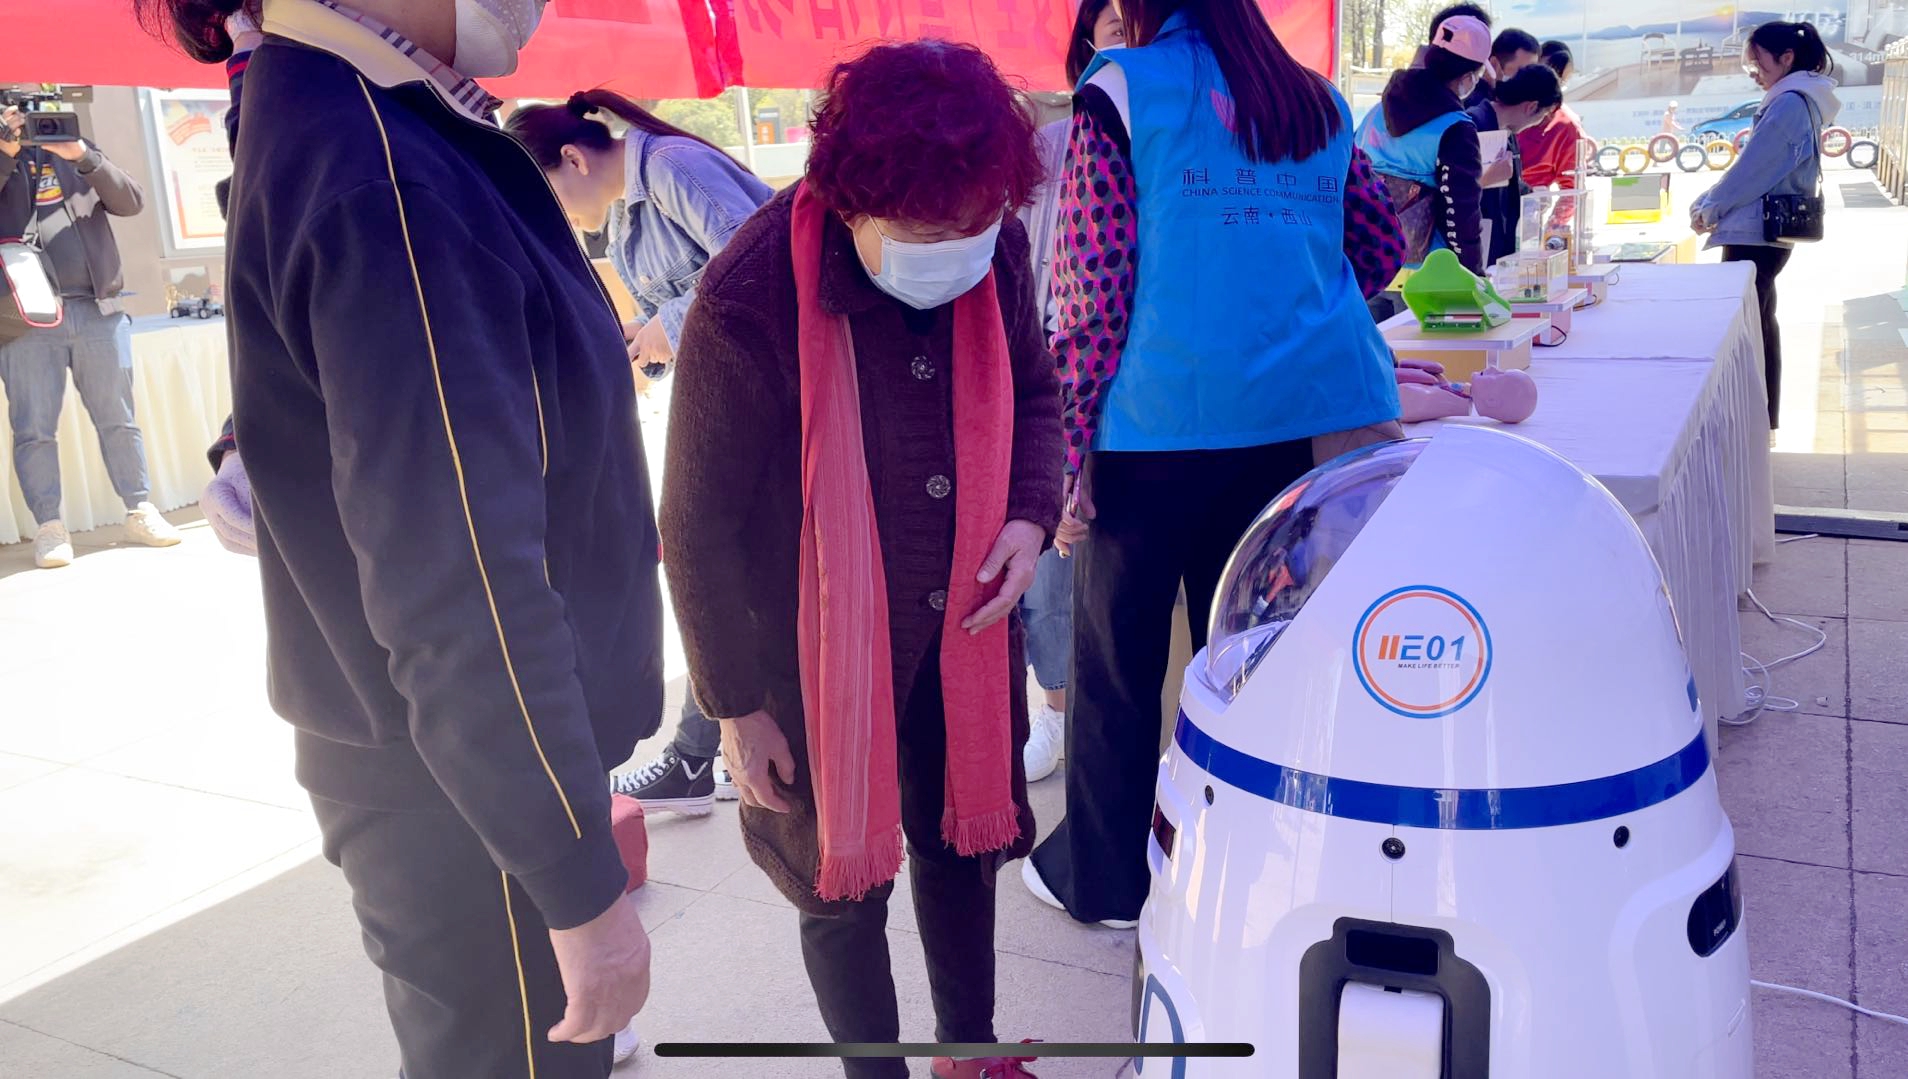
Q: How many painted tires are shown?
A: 9